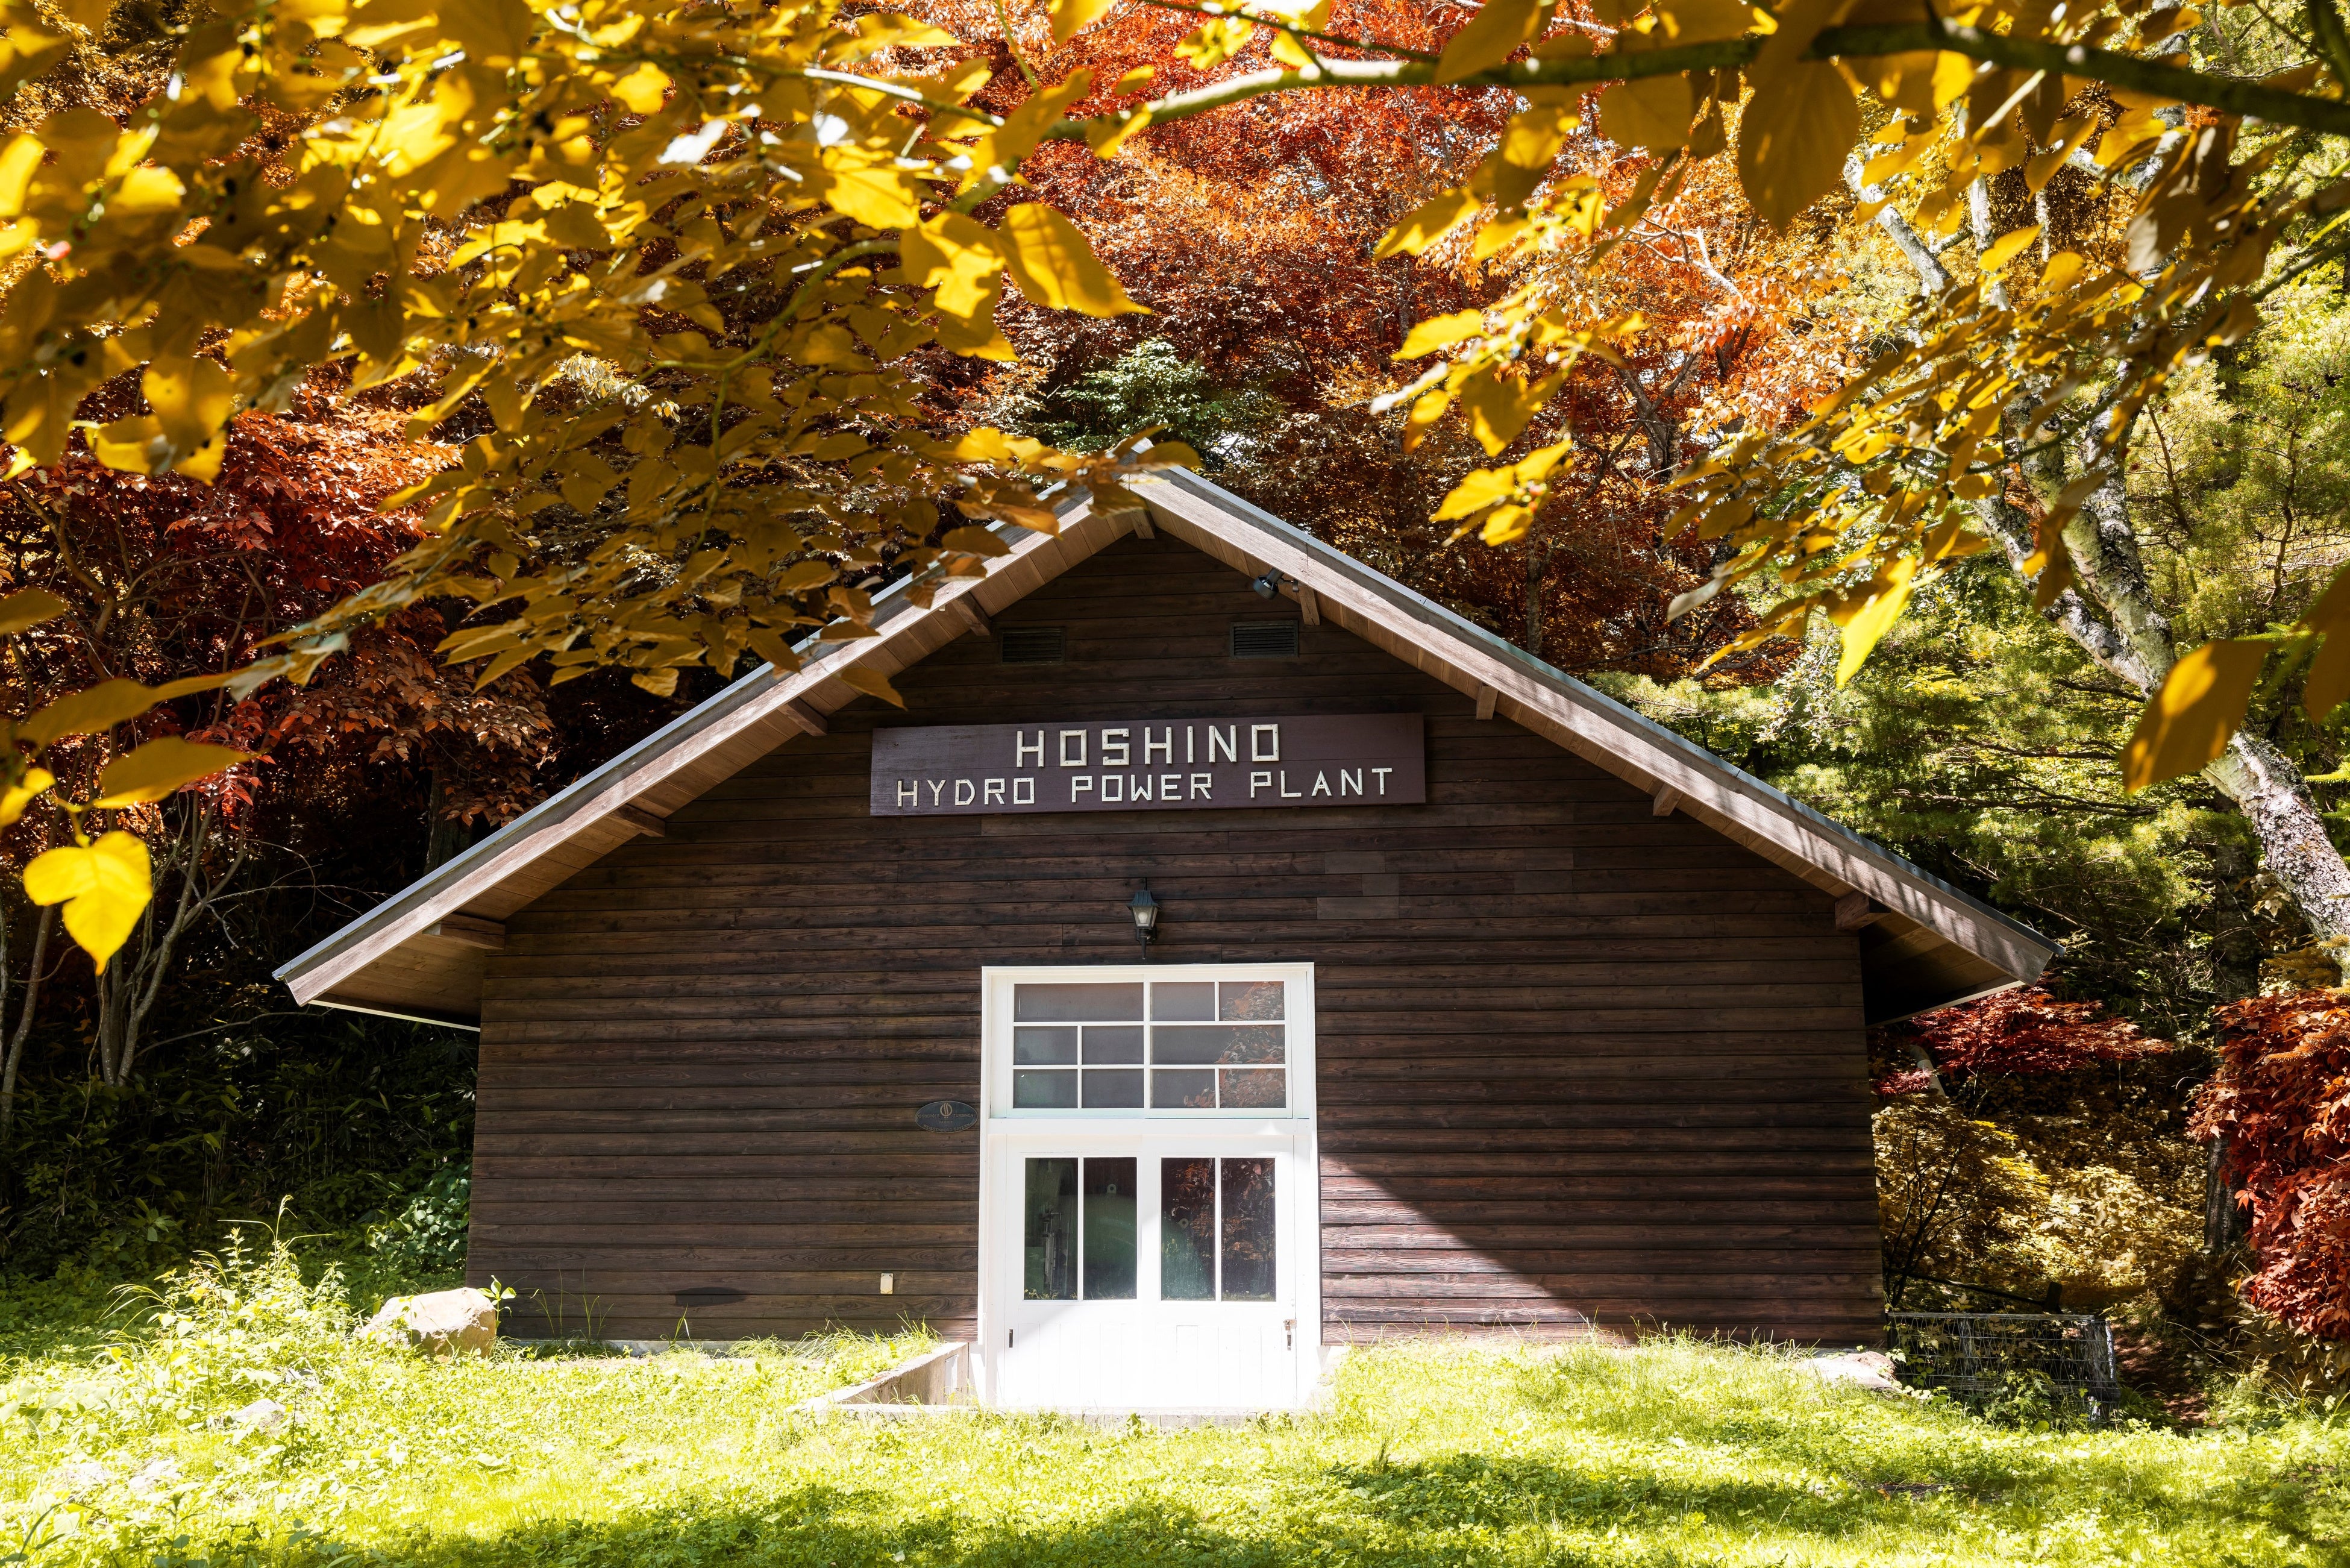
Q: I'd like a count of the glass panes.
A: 14